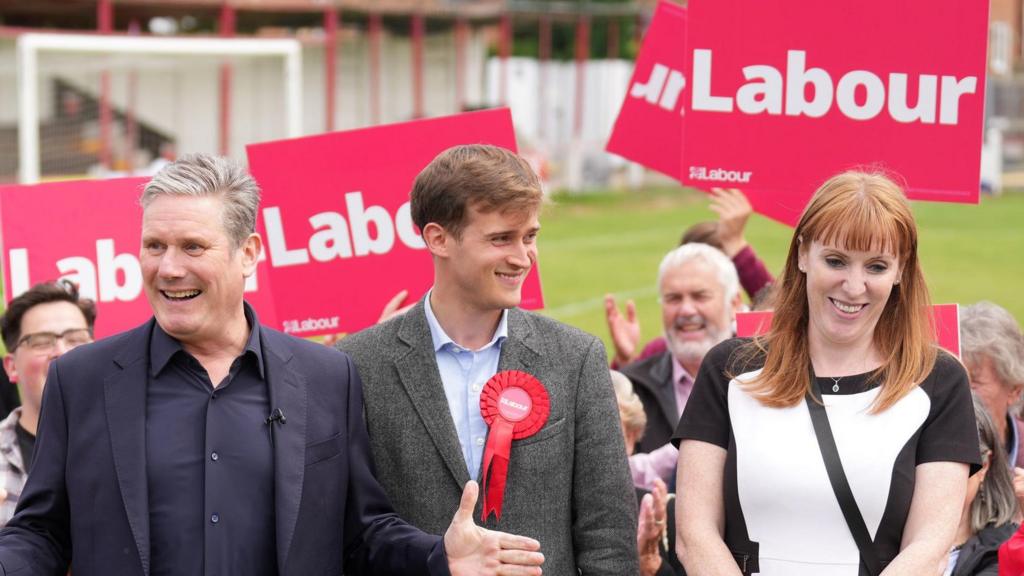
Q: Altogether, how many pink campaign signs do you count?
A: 5